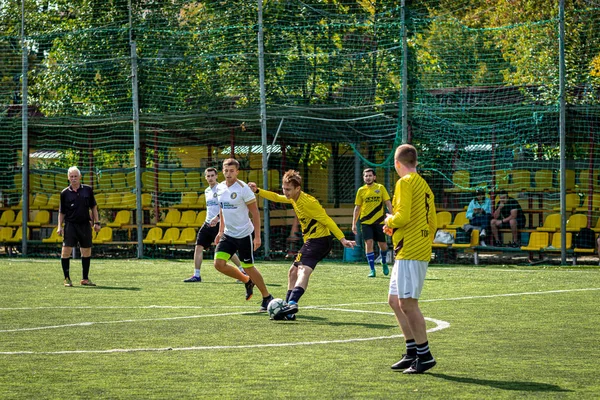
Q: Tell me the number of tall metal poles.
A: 5